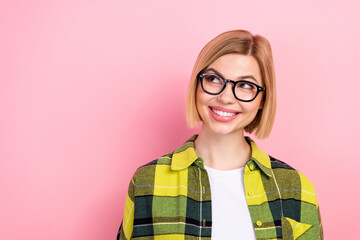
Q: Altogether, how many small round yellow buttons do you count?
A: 3